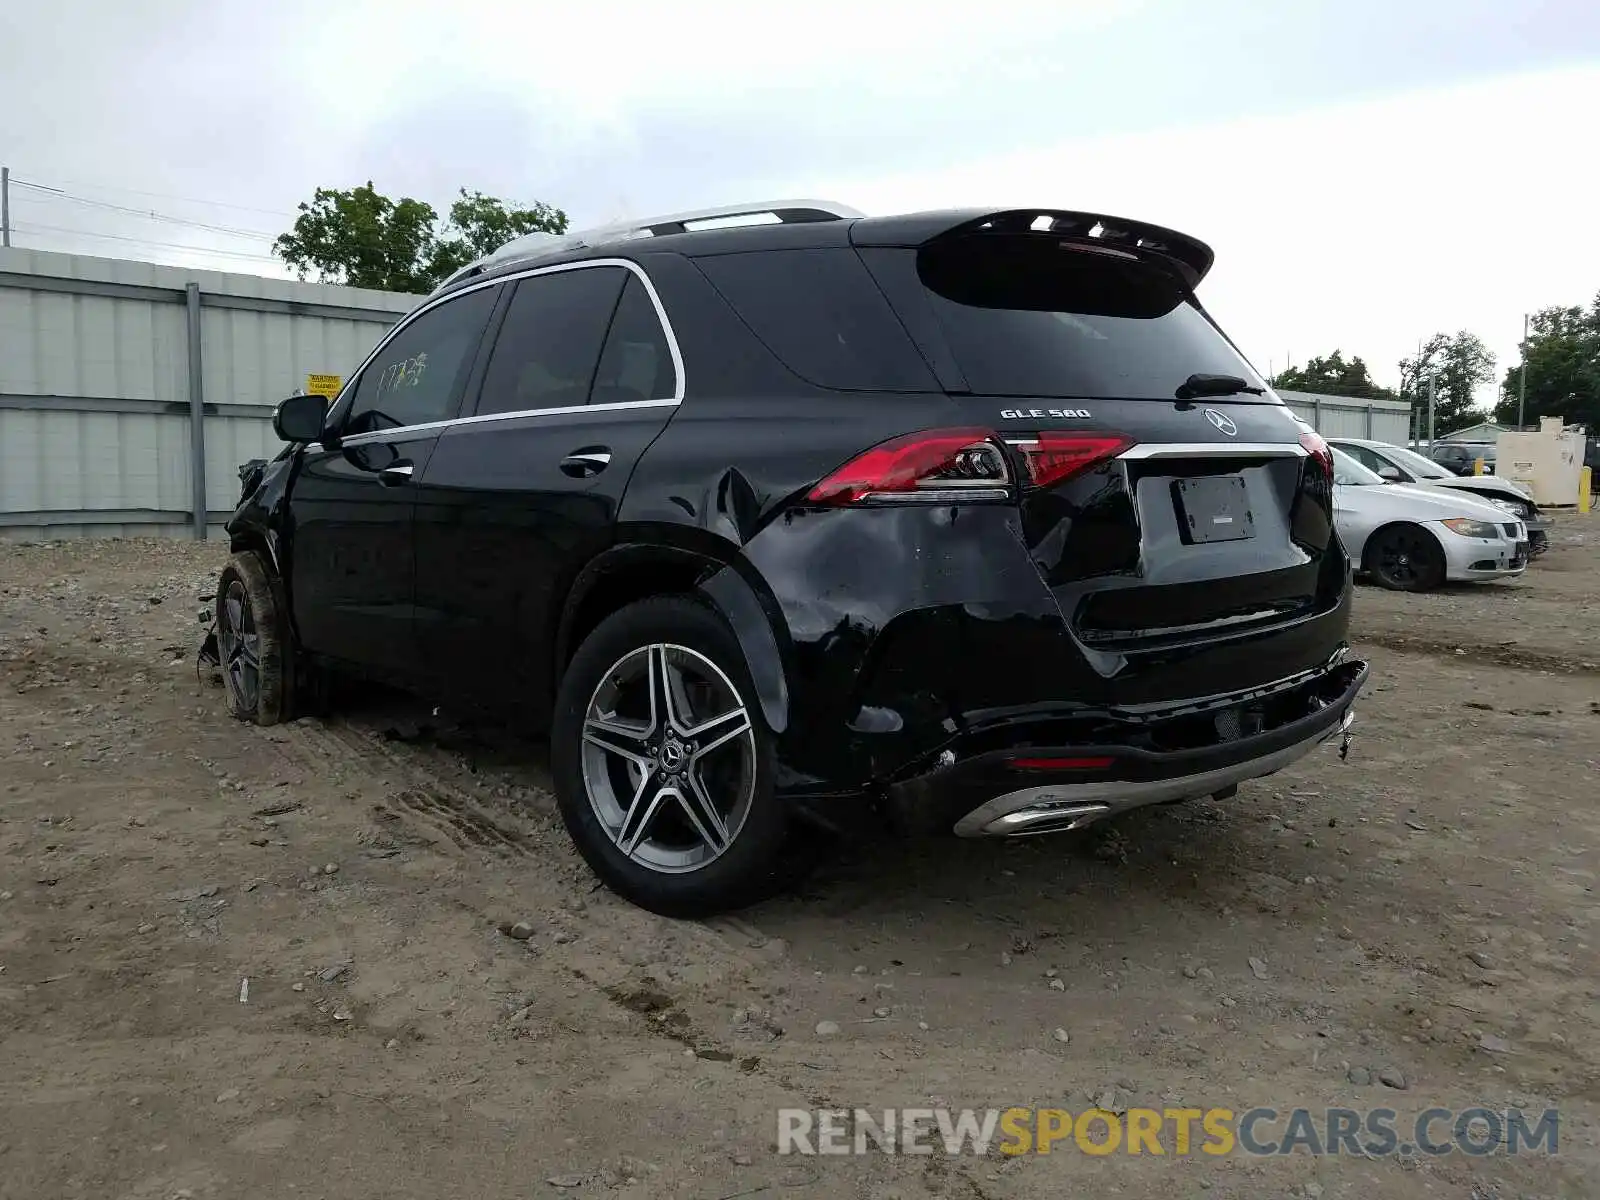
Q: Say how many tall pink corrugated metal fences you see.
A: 0